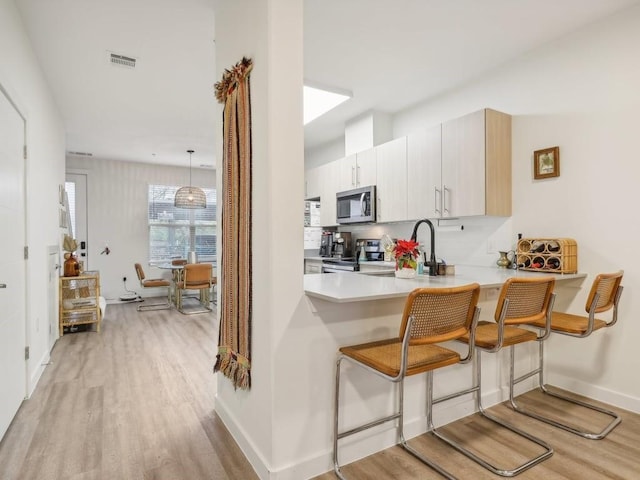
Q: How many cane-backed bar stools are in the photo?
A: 3